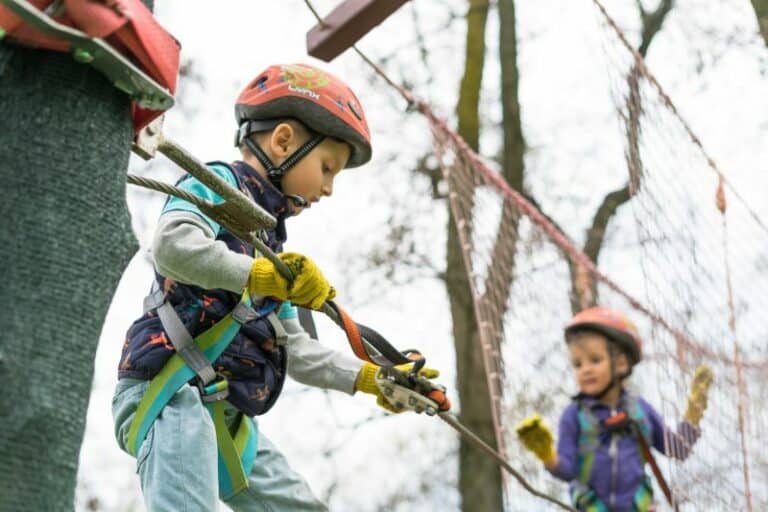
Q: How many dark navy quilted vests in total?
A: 1